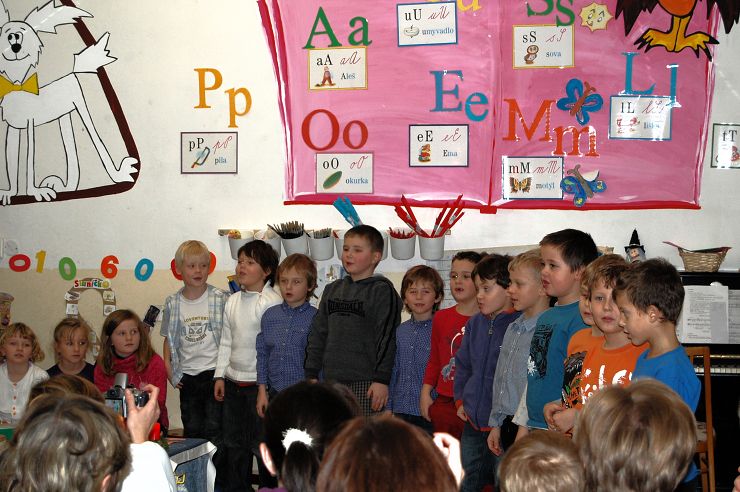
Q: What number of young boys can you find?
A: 12